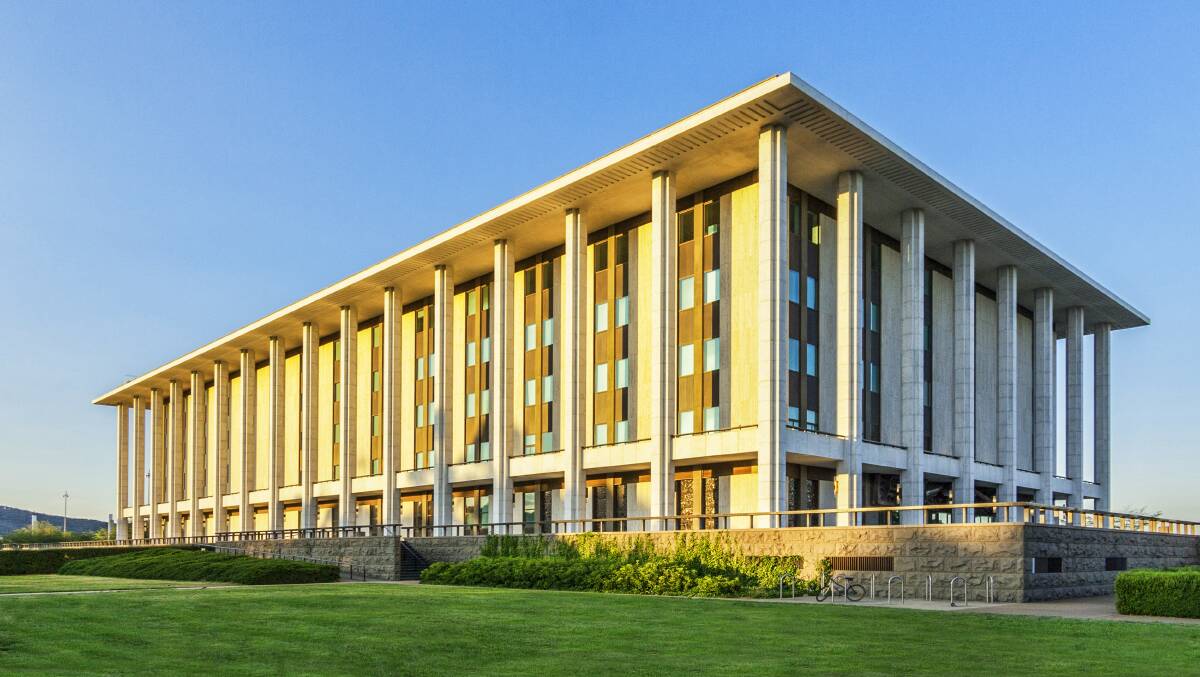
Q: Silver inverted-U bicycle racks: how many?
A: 8